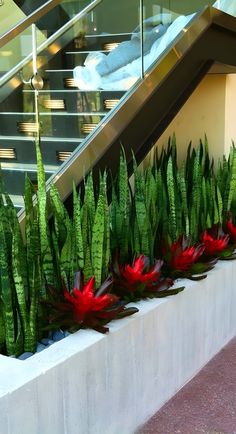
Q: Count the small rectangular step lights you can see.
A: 8